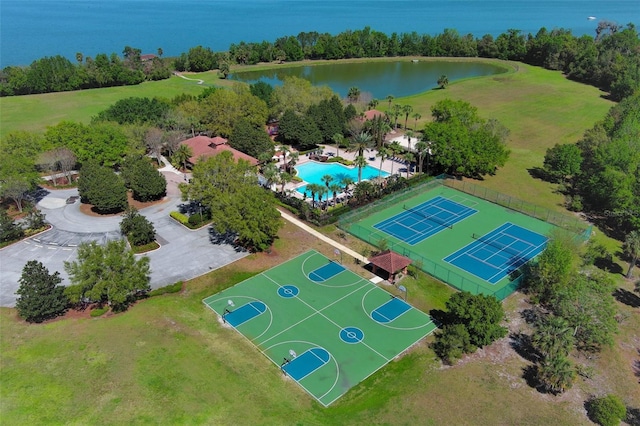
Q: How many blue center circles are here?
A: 2